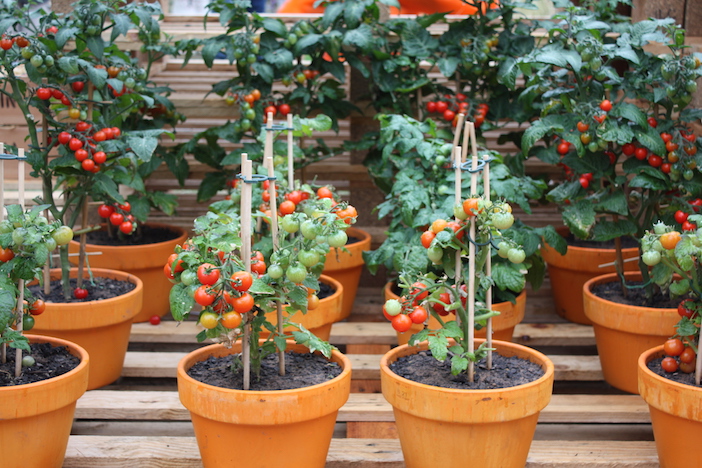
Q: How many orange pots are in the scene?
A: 11